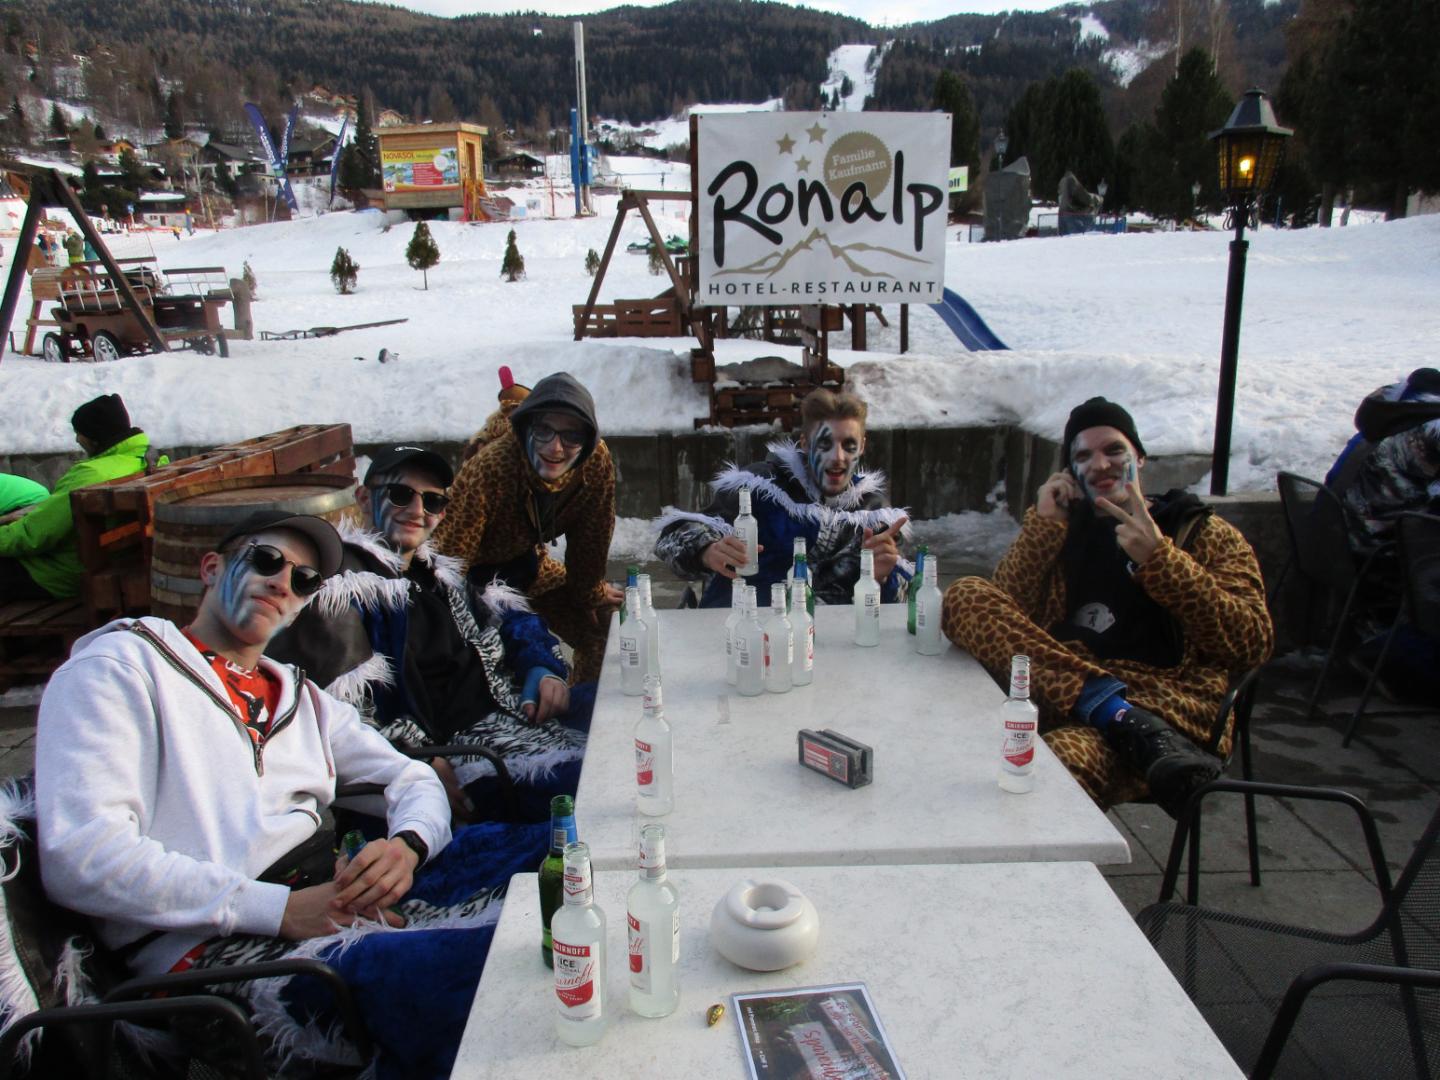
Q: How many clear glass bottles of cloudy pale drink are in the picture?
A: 14